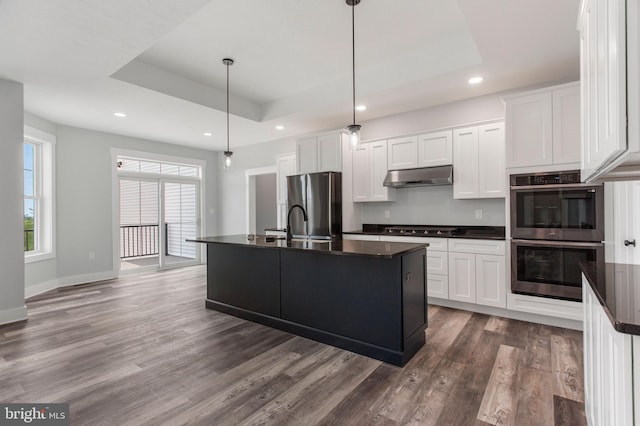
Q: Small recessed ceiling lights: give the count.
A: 5